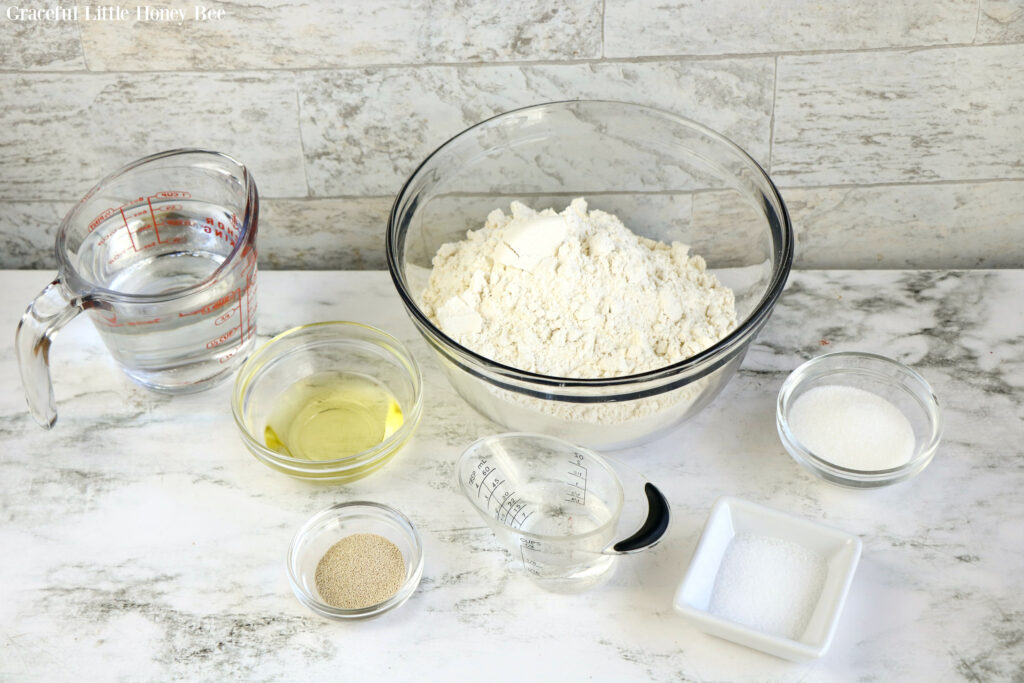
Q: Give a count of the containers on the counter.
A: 7